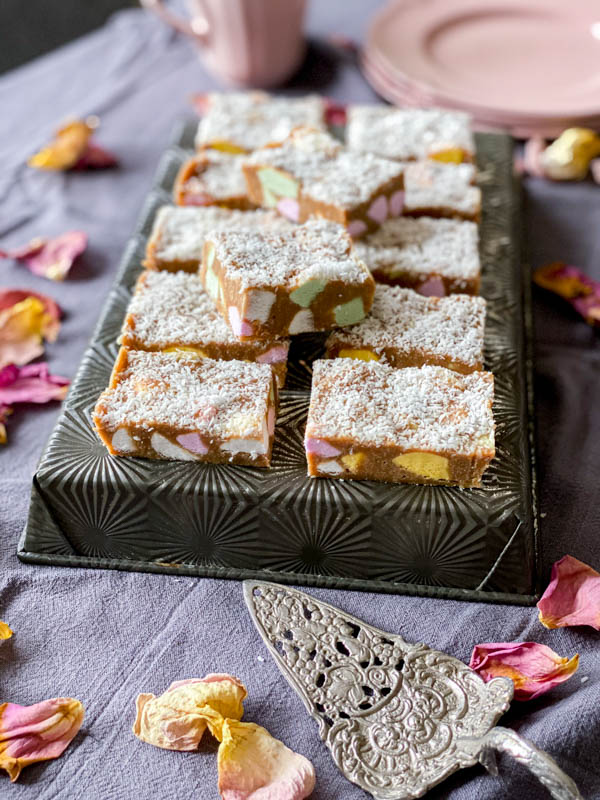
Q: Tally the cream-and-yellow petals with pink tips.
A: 2